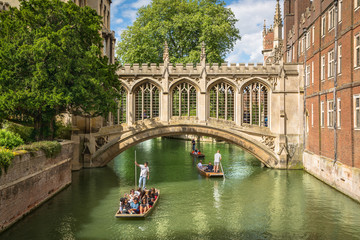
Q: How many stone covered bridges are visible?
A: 1